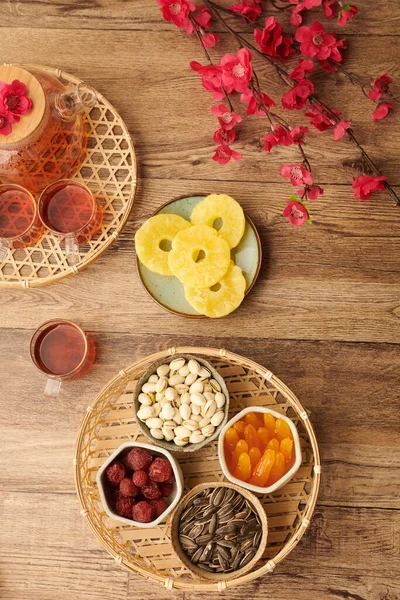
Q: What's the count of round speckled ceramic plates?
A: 1